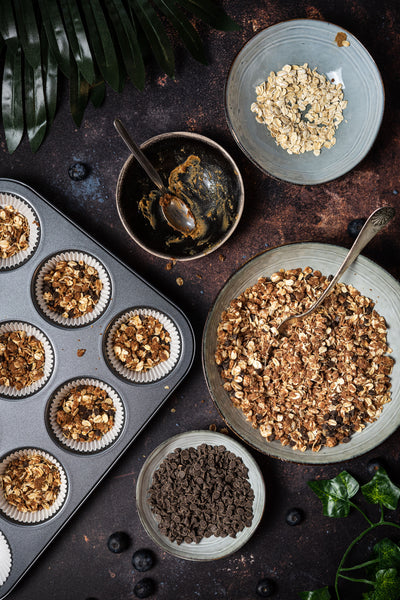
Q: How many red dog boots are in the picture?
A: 0